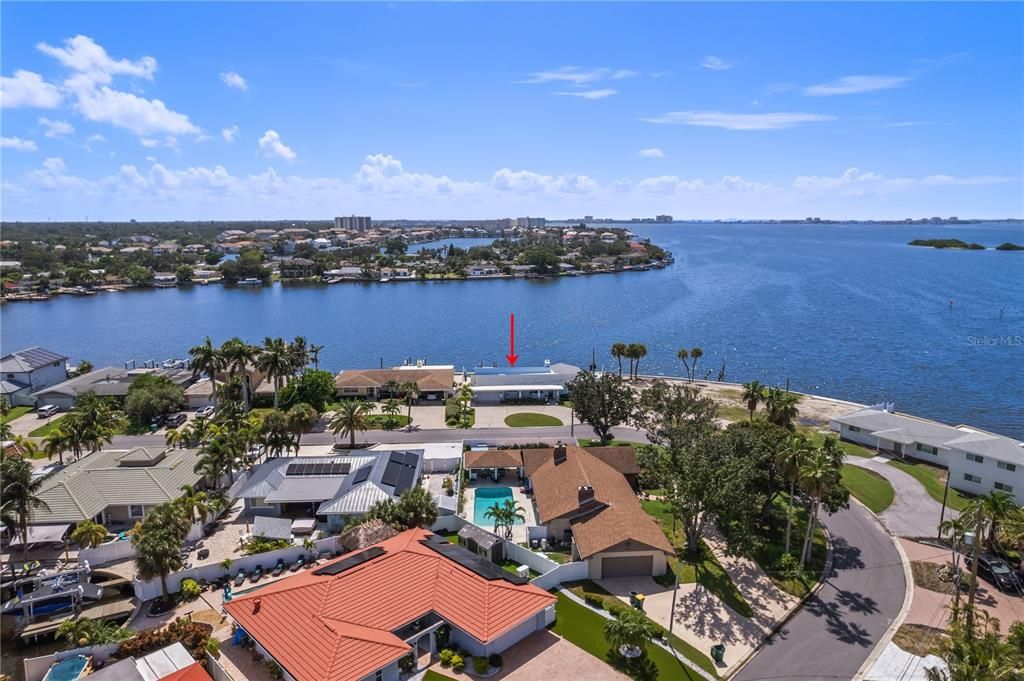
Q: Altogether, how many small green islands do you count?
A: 2